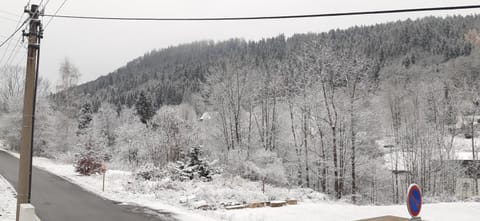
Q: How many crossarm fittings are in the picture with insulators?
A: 2